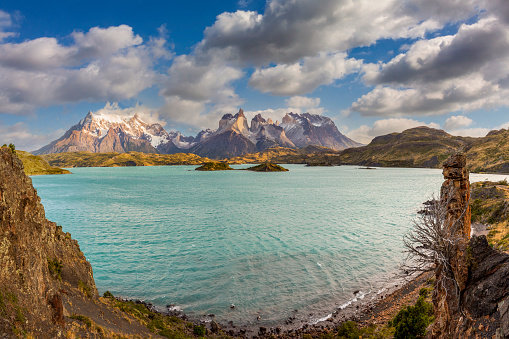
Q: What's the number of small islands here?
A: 2